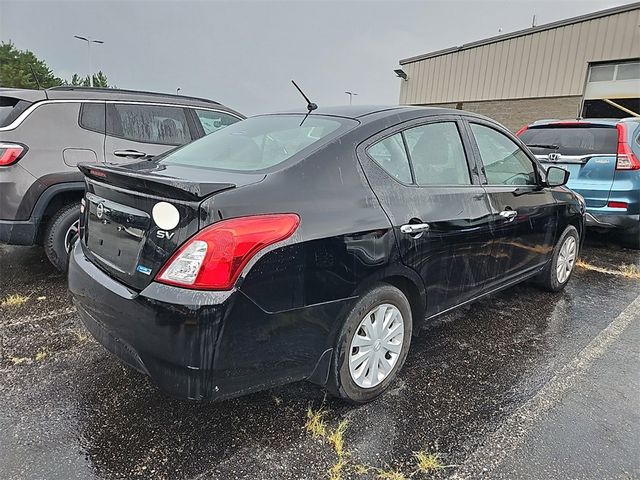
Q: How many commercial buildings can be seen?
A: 1